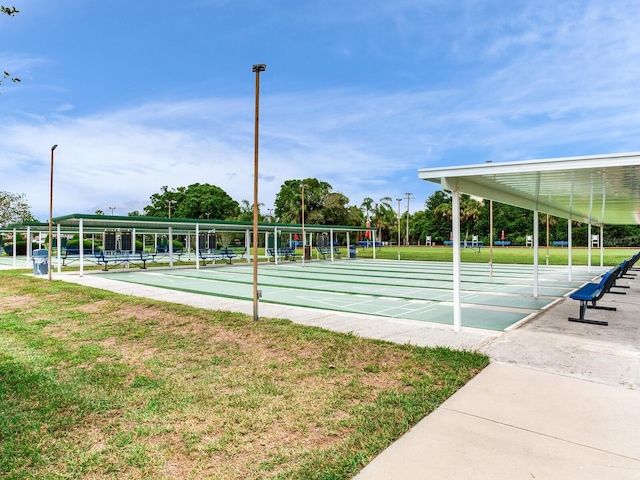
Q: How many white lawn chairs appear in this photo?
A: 4